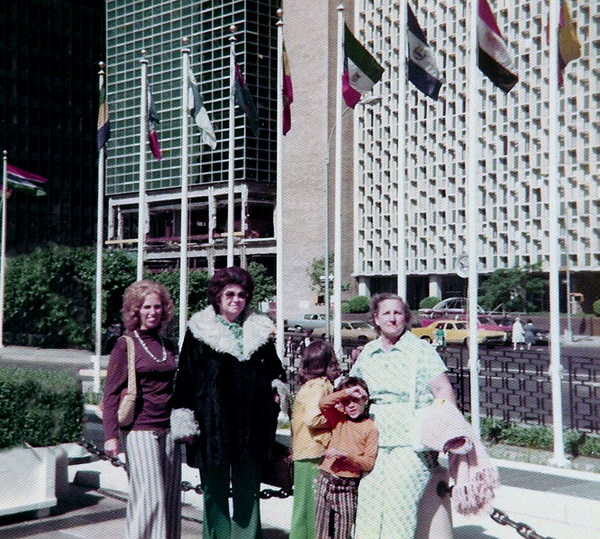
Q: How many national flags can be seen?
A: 10